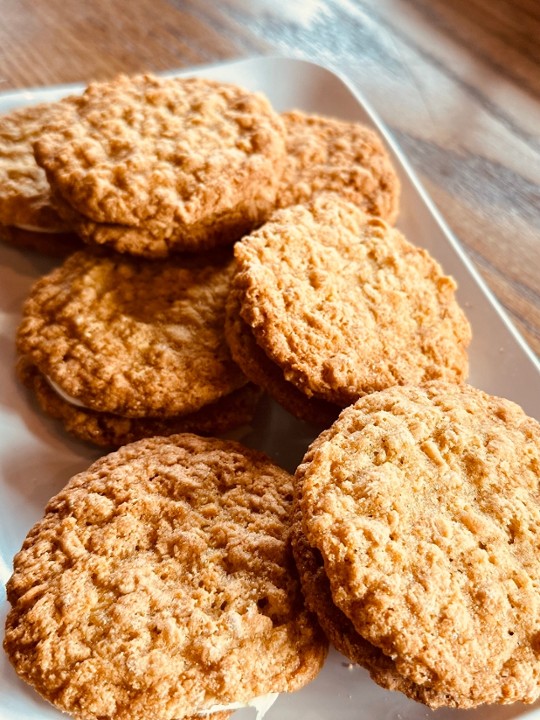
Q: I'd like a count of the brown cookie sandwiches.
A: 7